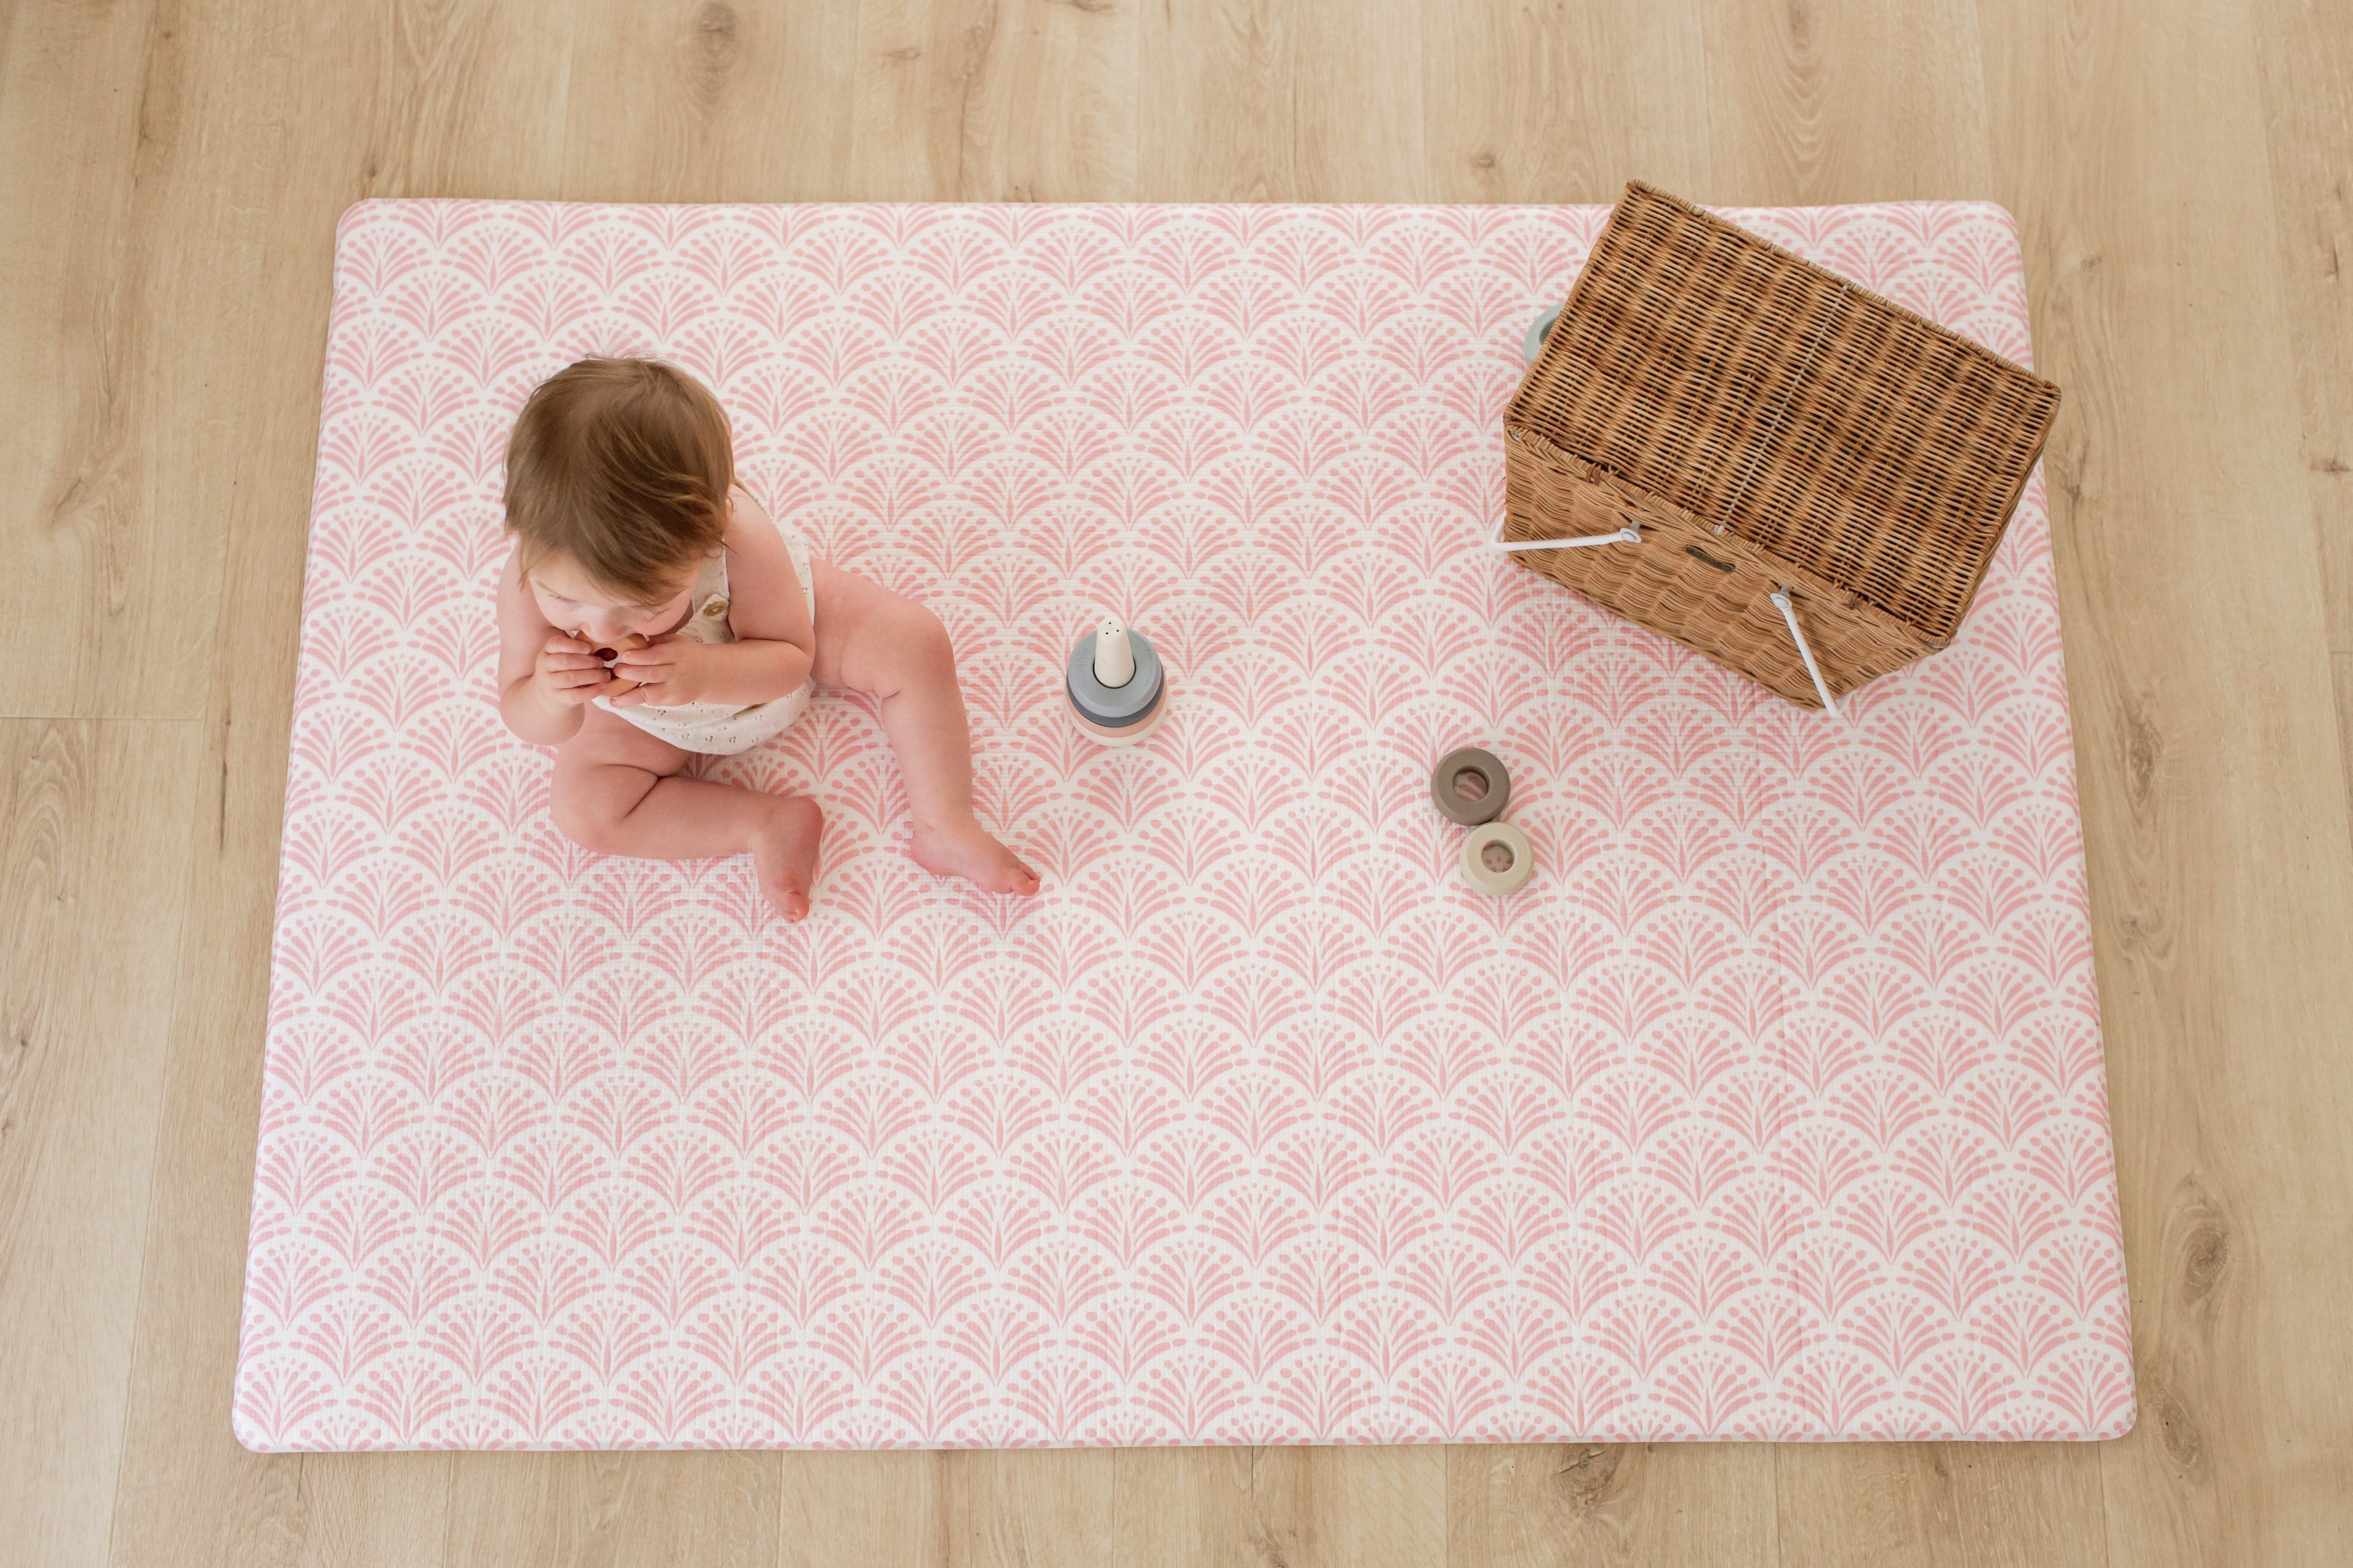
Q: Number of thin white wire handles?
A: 2